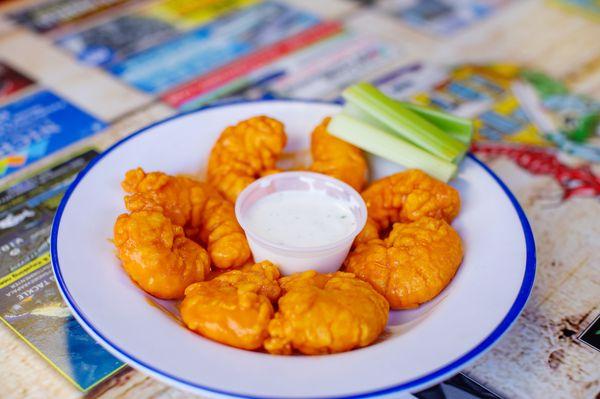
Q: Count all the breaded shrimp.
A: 8